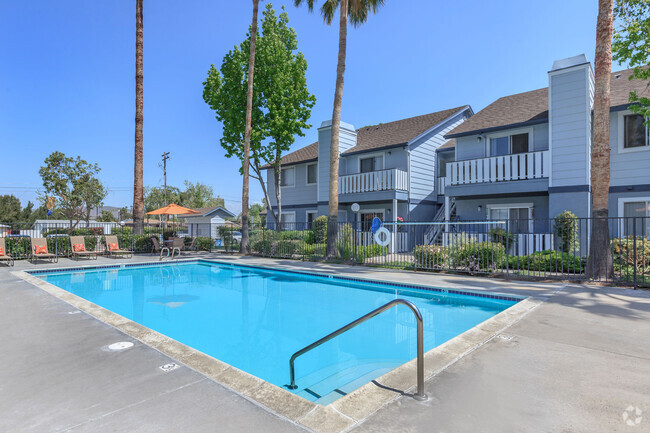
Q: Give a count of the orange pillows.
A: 4